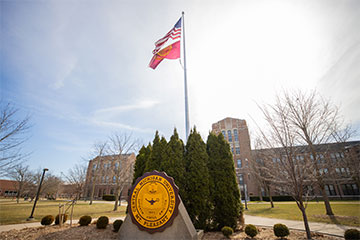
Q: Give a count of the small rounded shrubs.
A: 9